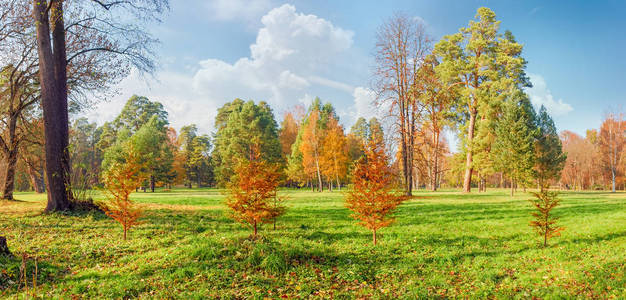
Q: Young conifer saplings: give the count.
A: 4